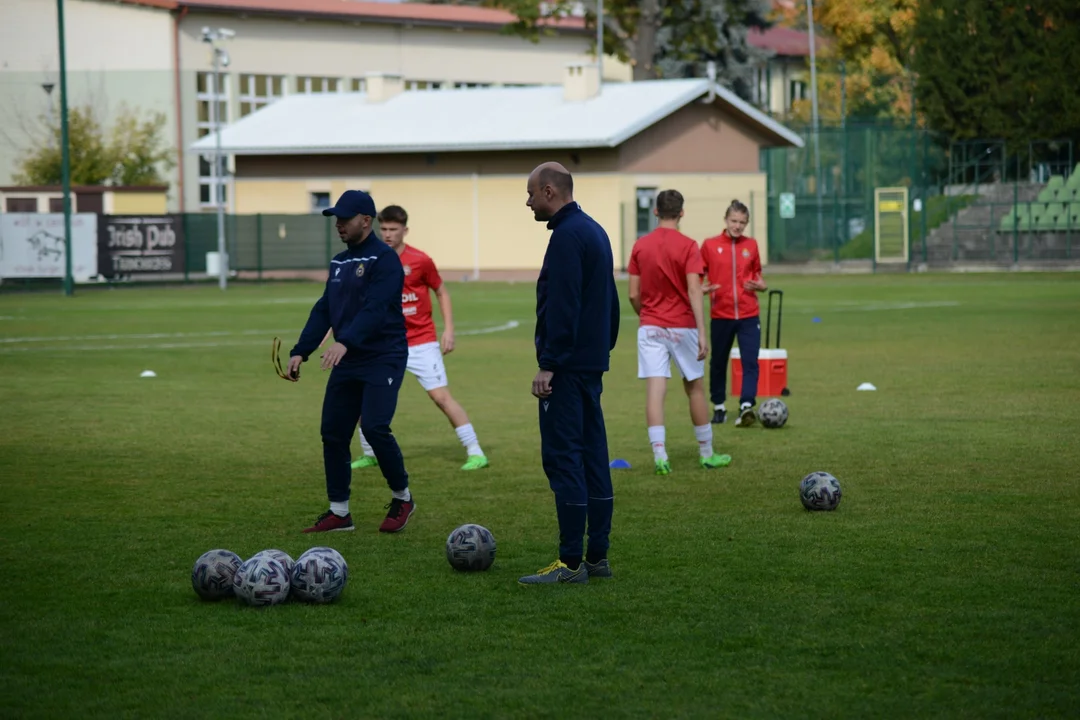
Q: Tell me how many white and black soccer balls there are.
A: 7